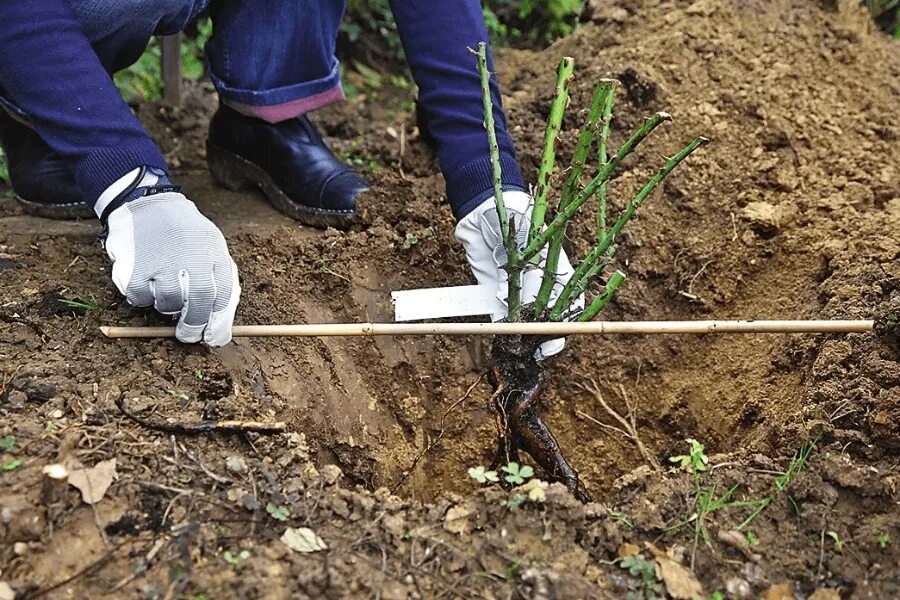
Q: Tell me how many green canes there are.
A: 7